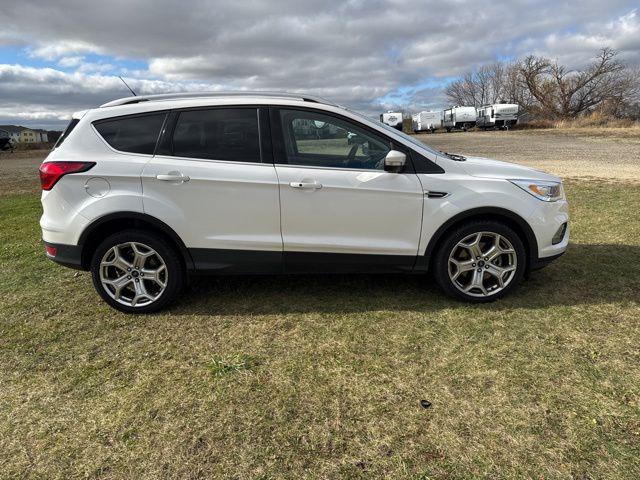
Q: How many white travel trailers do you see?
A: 4